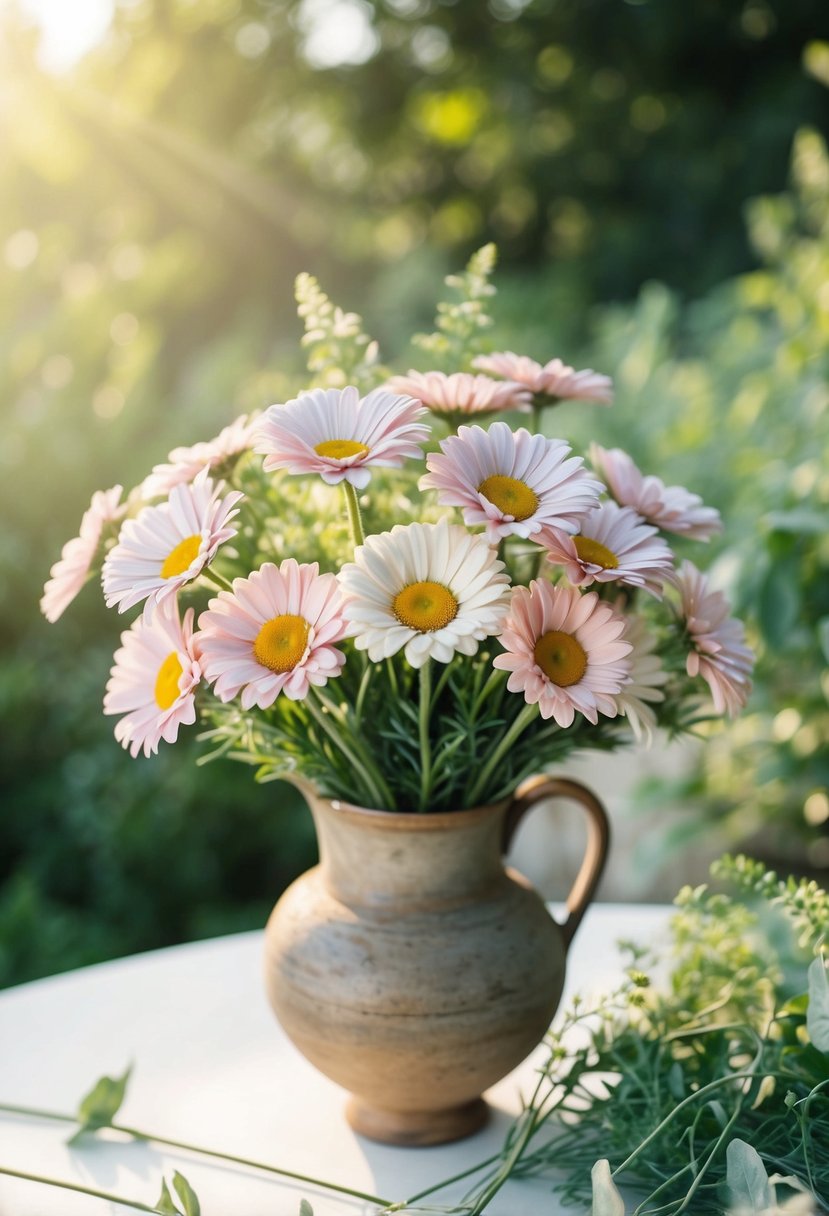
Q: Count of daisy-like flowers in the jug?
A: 15